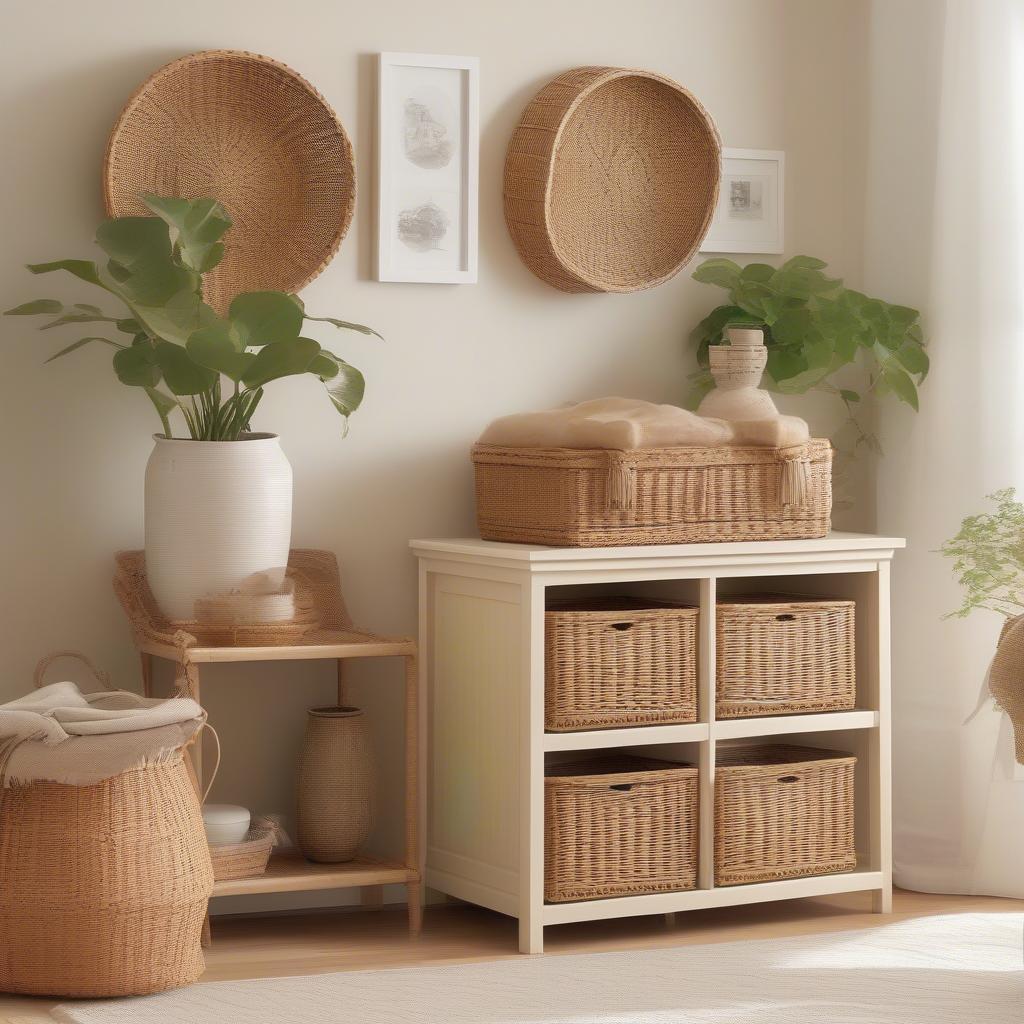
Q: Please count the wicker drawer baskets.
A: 4